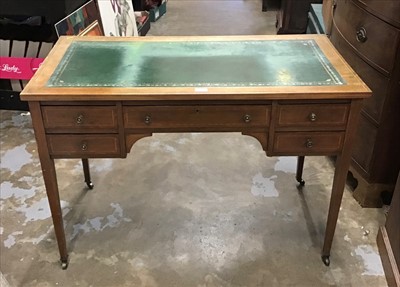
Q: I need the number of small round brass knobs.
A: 6